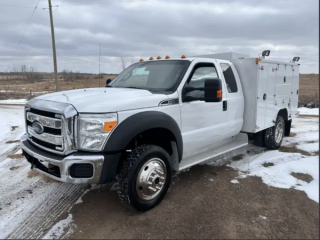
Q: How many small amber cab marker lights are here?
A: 5